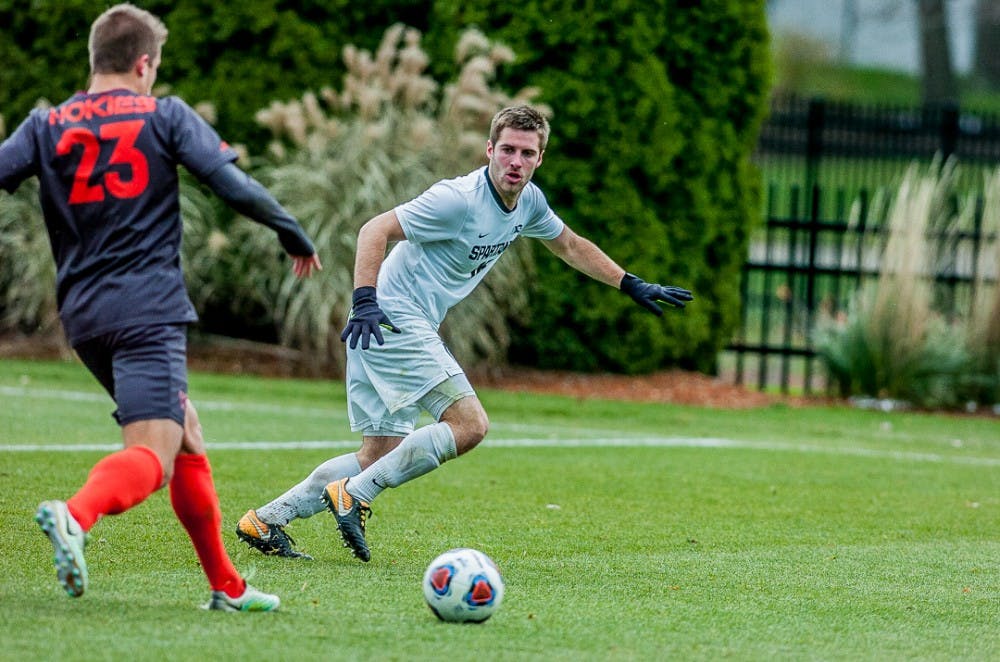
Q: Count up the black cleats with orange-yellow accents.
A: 2